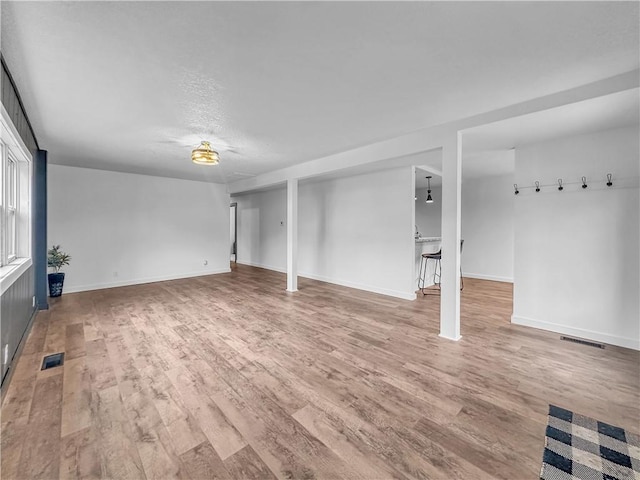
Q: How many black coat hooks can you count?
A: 5